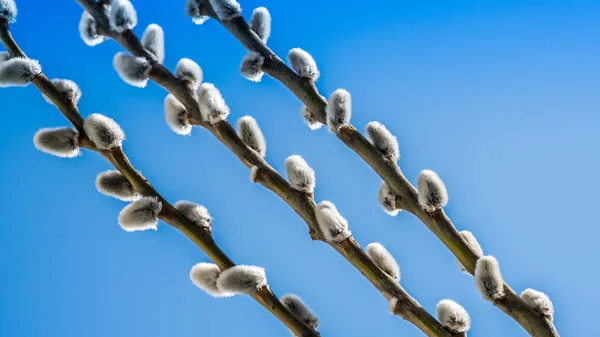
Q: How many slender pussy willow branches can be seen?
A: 3